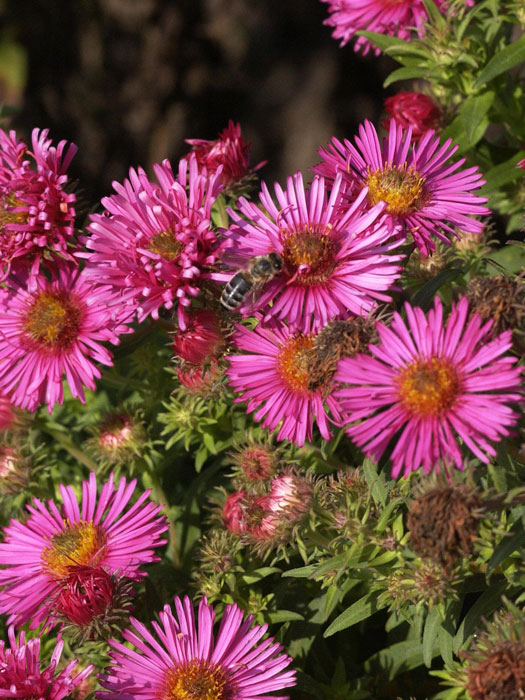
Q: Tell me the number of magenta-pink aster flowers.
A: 11